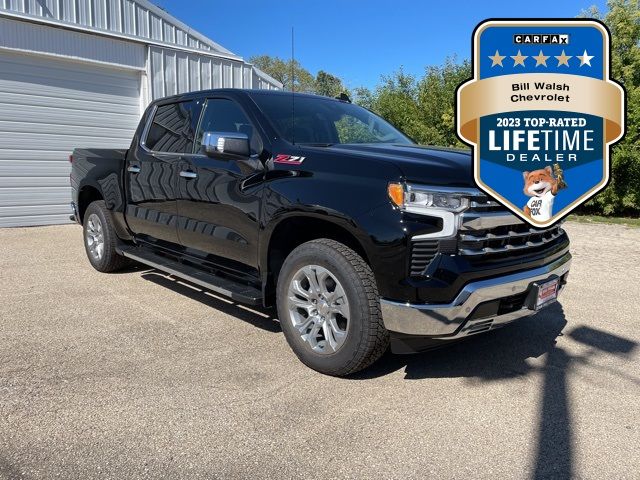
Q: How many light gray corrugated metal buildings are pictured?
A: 1